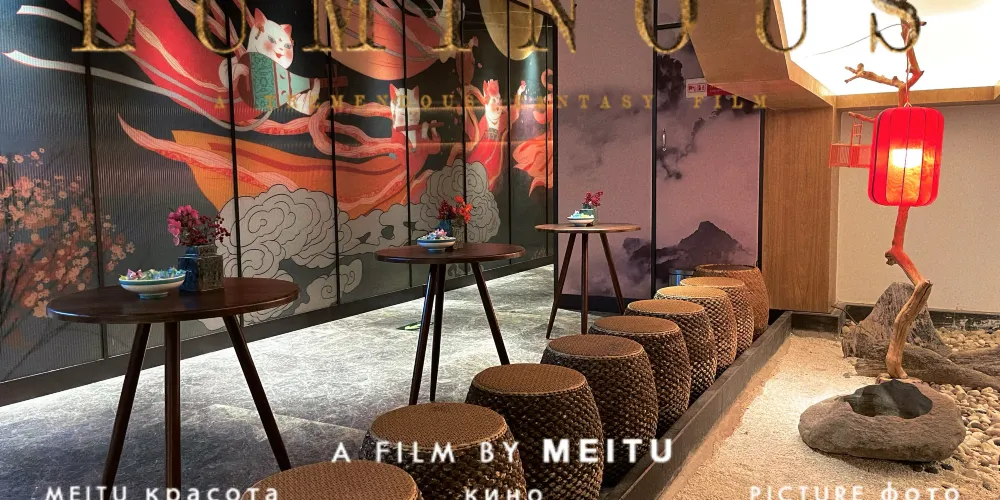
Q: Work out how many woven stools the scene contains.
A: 9